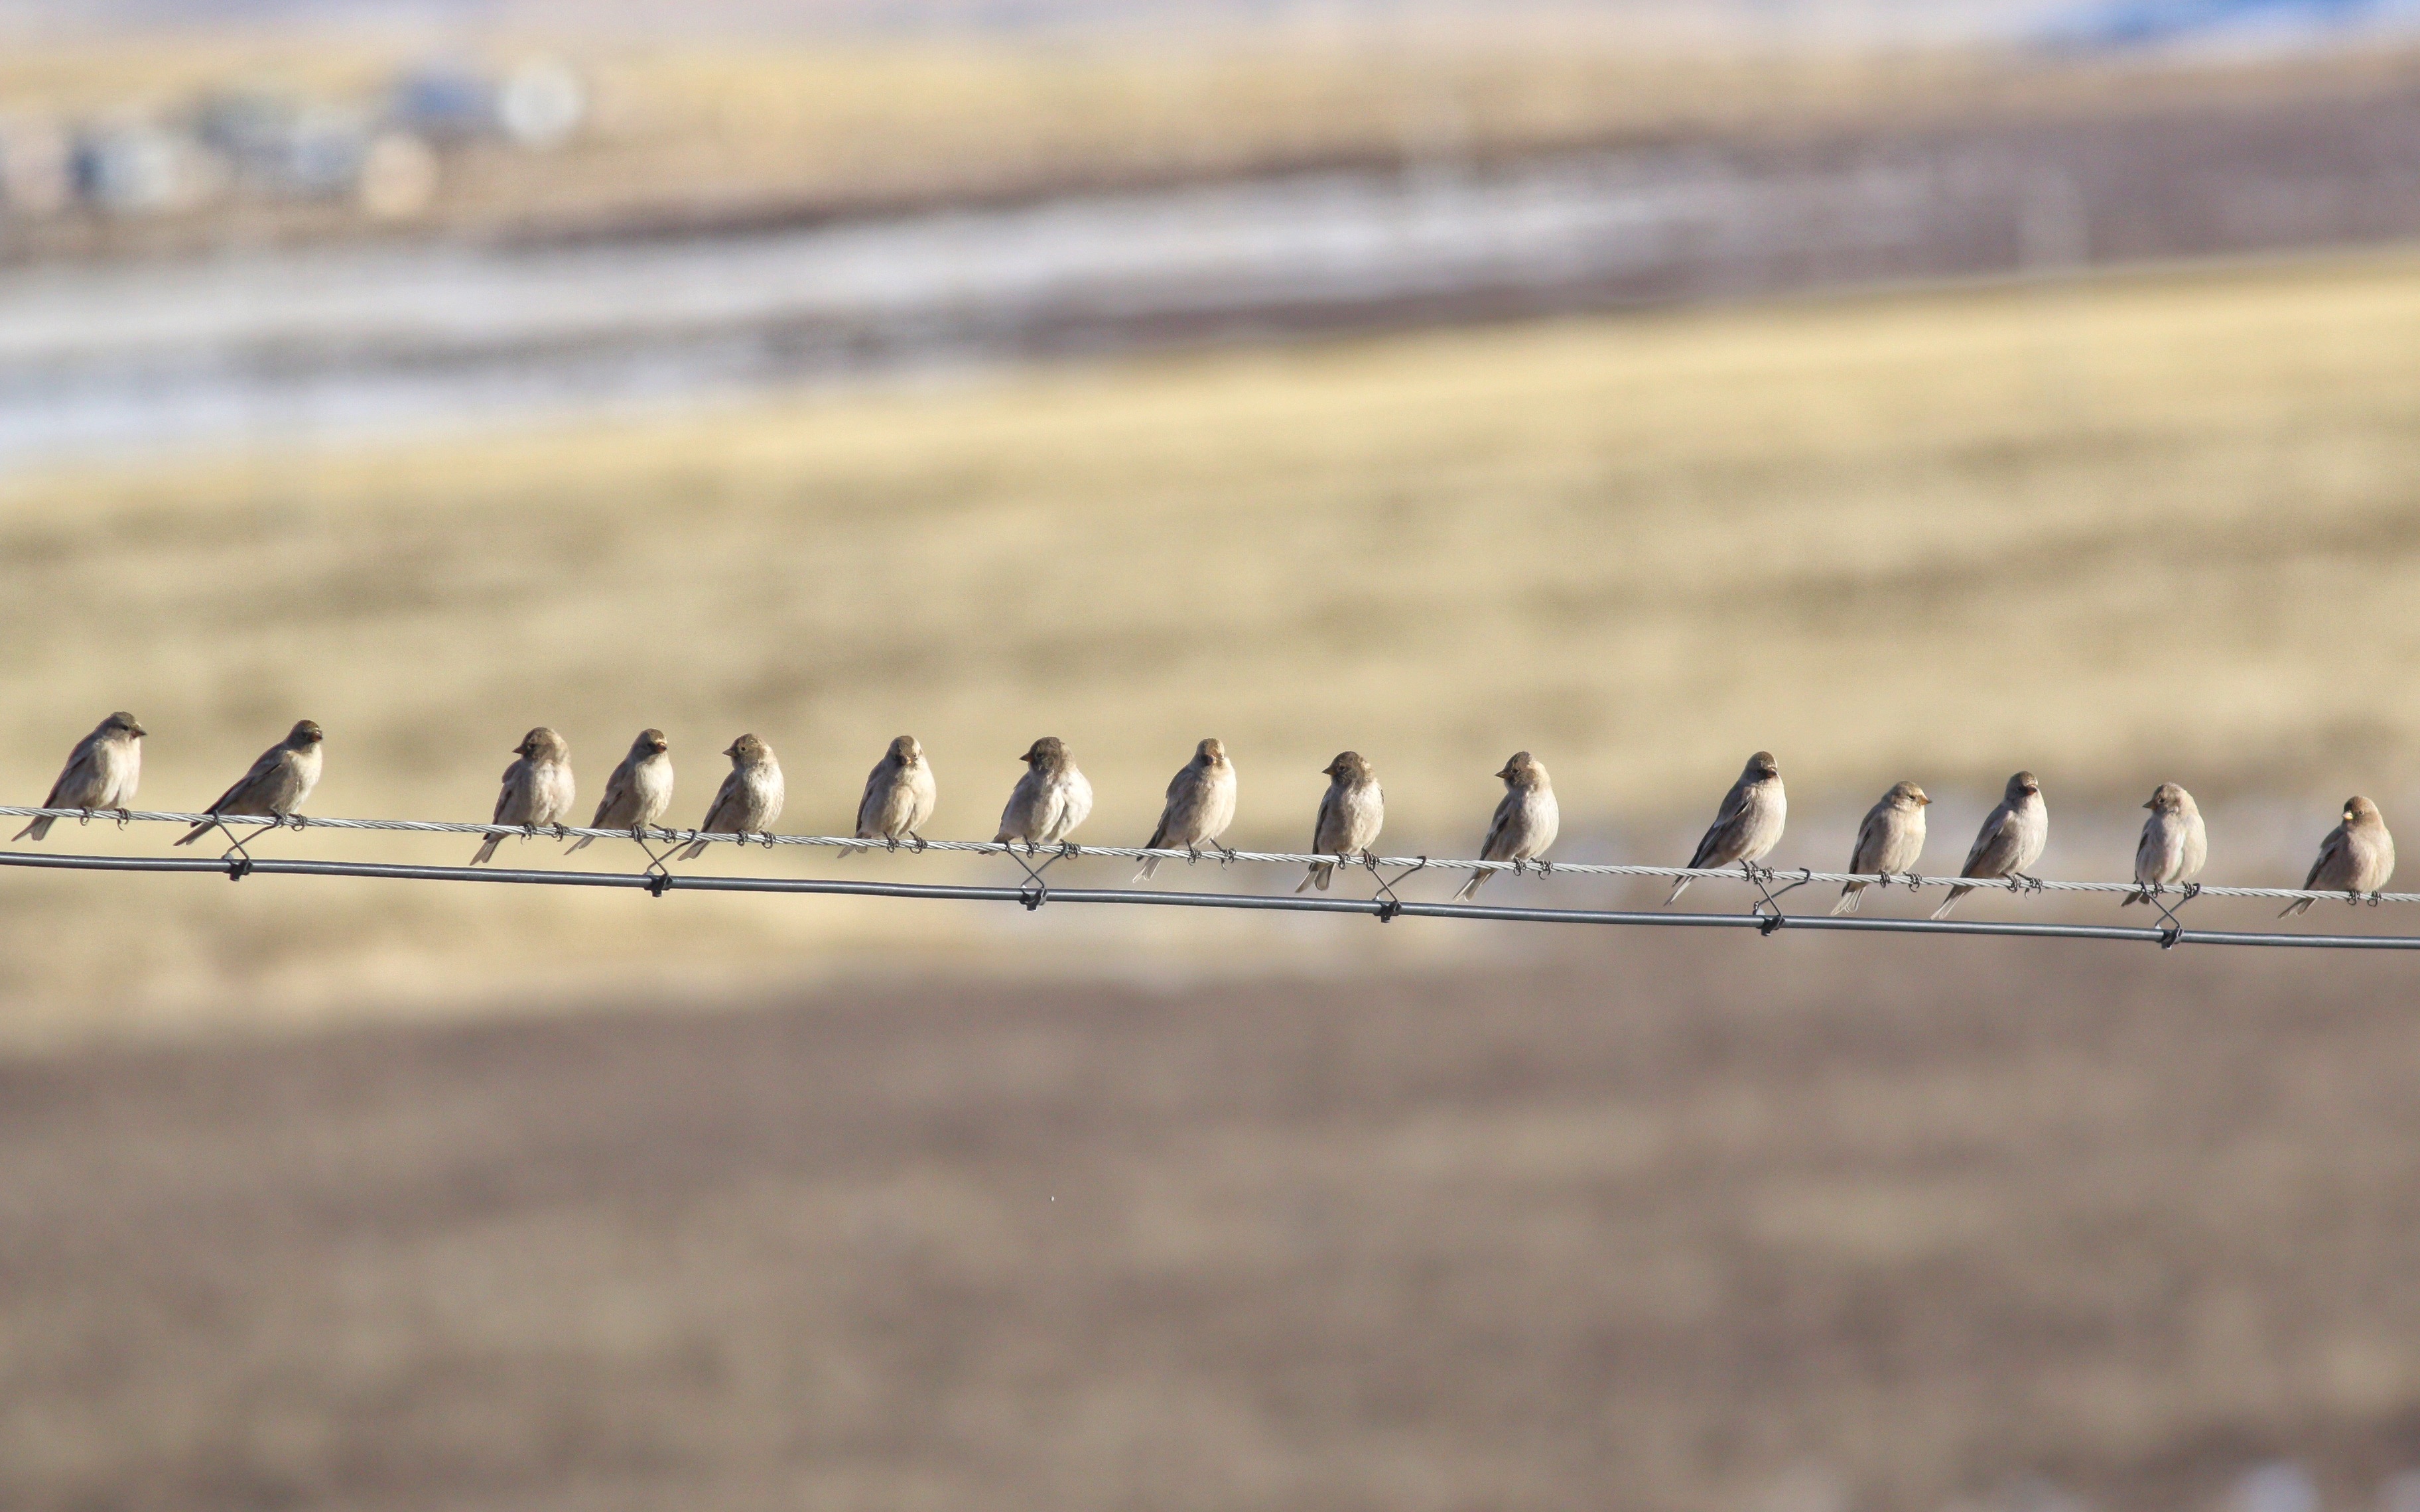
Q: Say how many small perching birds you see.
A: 15